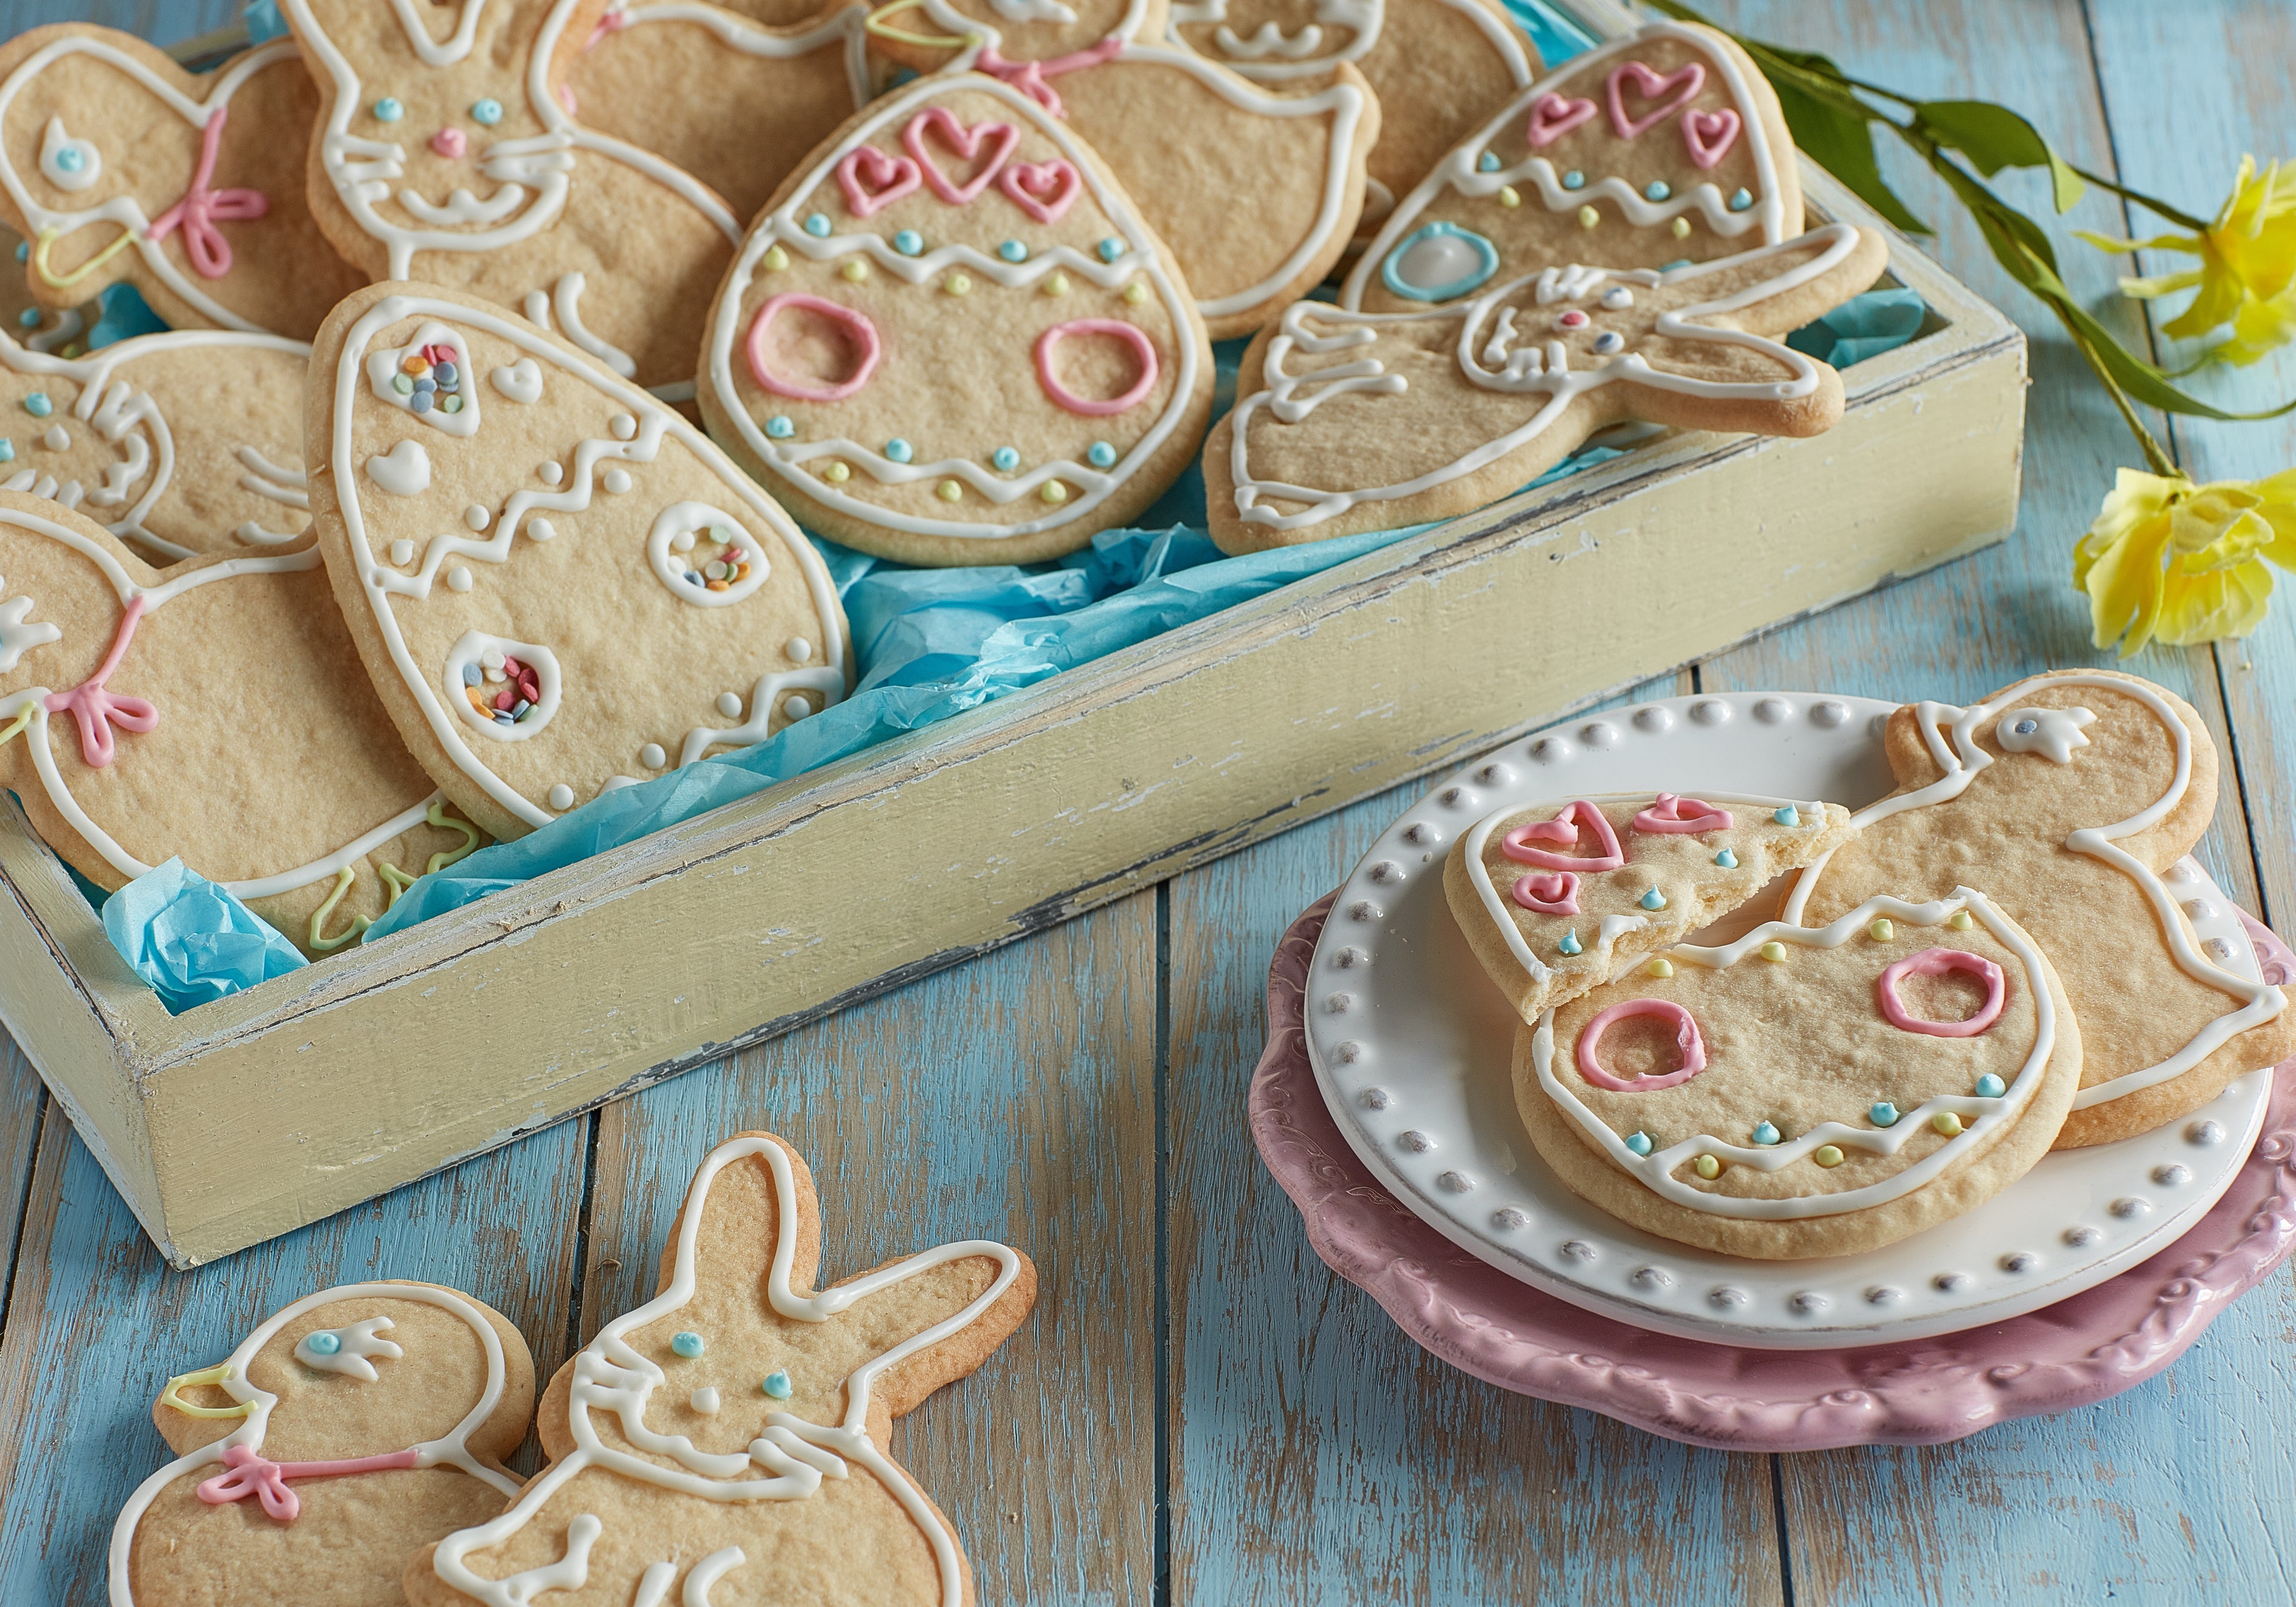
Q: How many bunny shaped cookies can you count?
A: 5